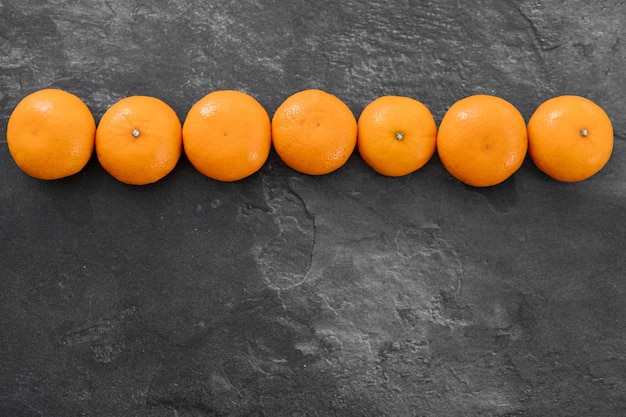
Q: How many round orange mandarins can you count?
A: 7